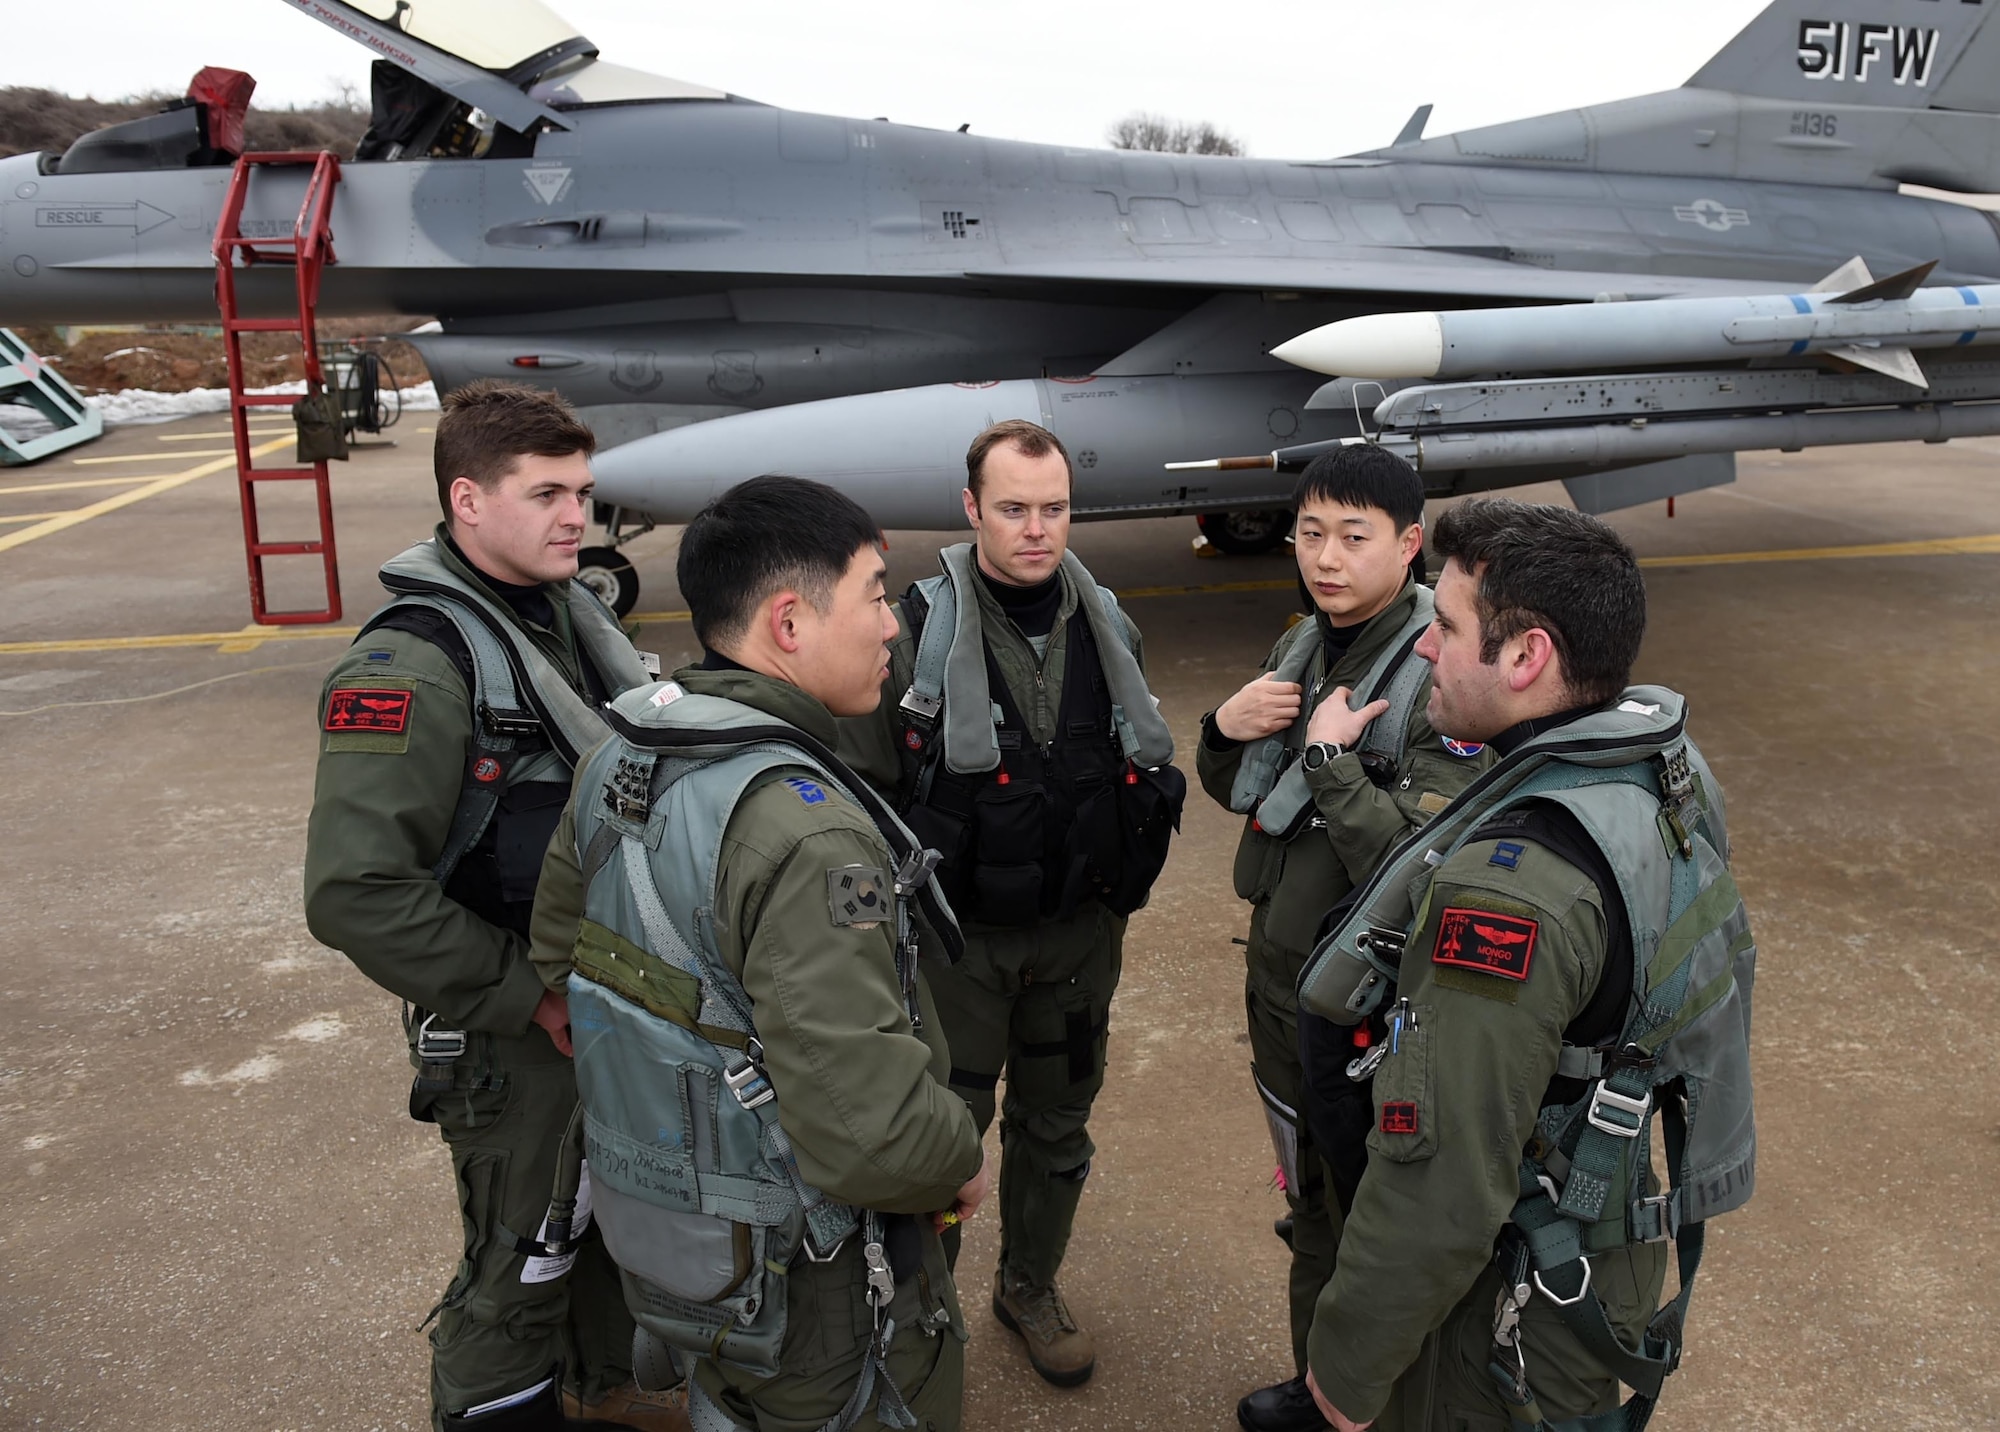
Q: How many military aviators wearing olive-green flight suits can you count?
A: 5